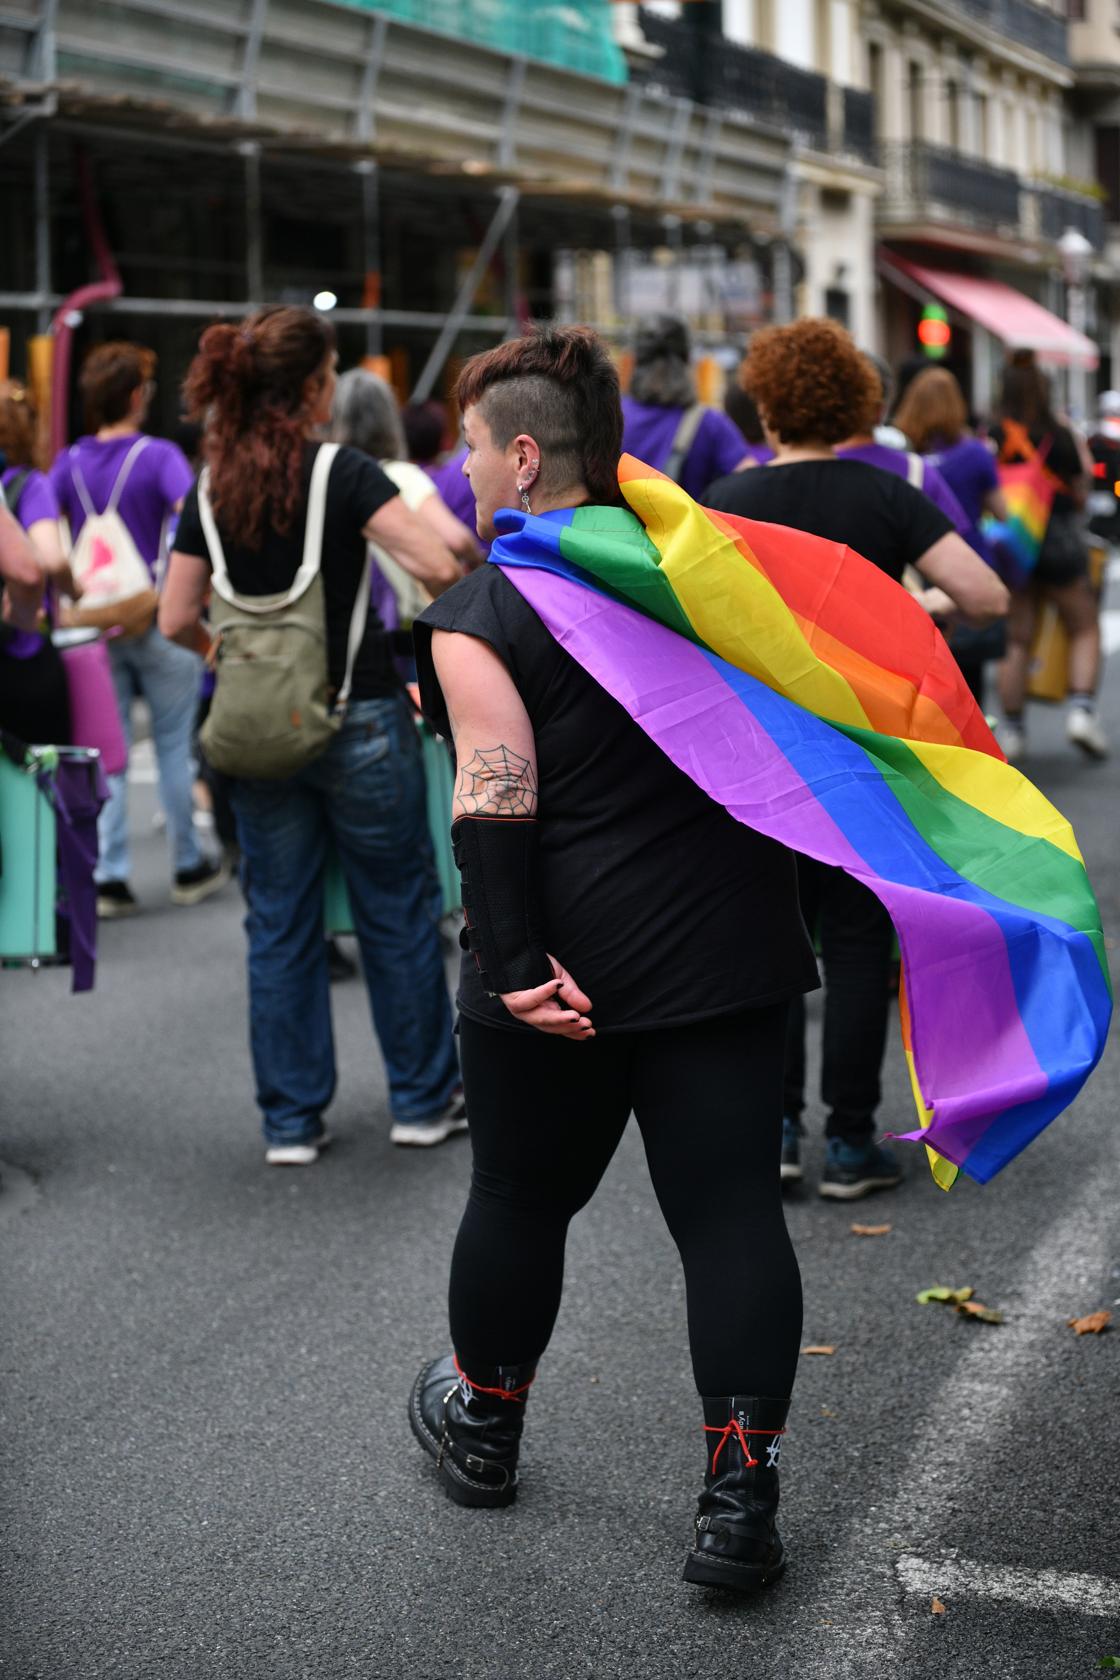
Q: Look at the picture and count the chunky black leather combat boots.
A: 2